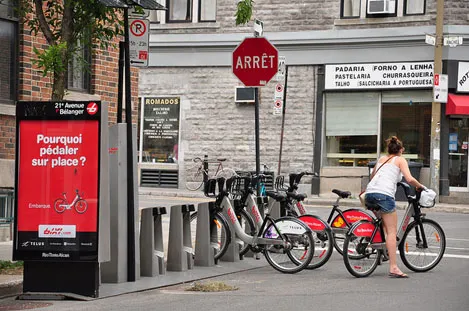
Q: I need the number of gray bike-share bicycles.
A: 4